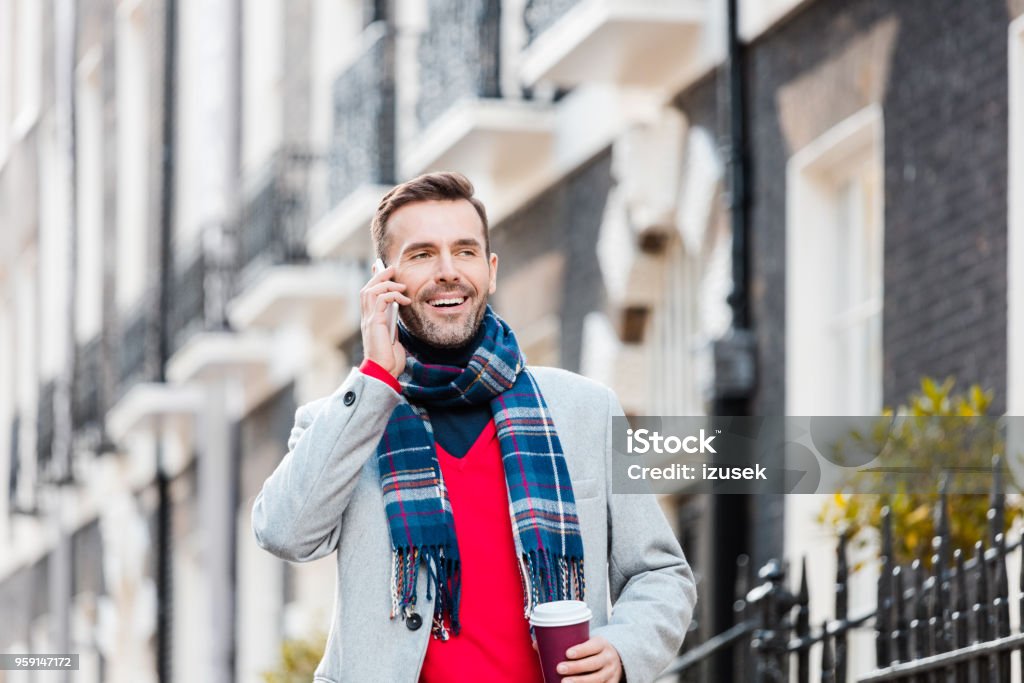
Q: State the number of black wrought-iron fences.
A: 1